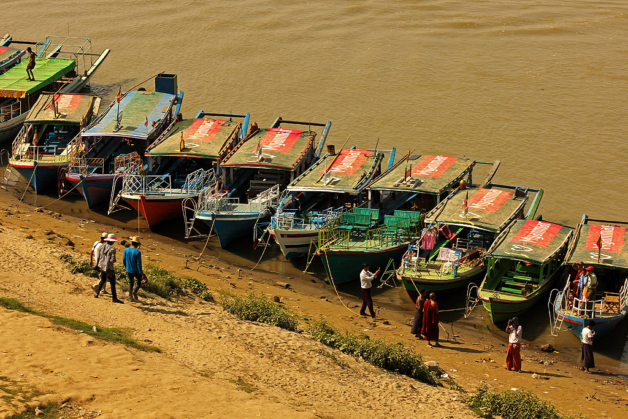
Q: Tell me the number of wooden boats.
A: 11